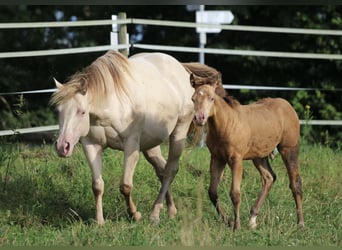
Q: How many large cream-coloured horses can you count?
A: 1